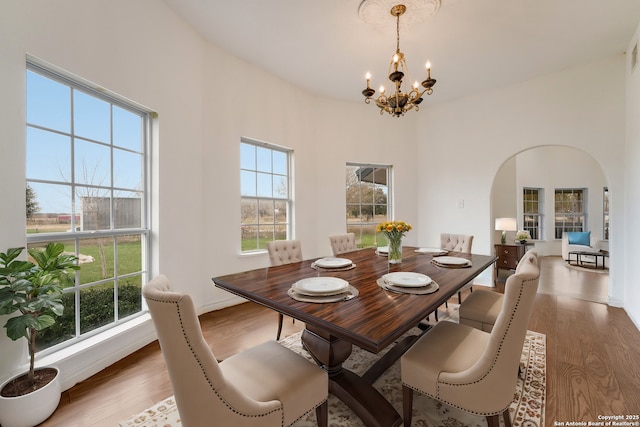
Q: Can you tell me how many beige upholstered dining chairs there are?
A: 6